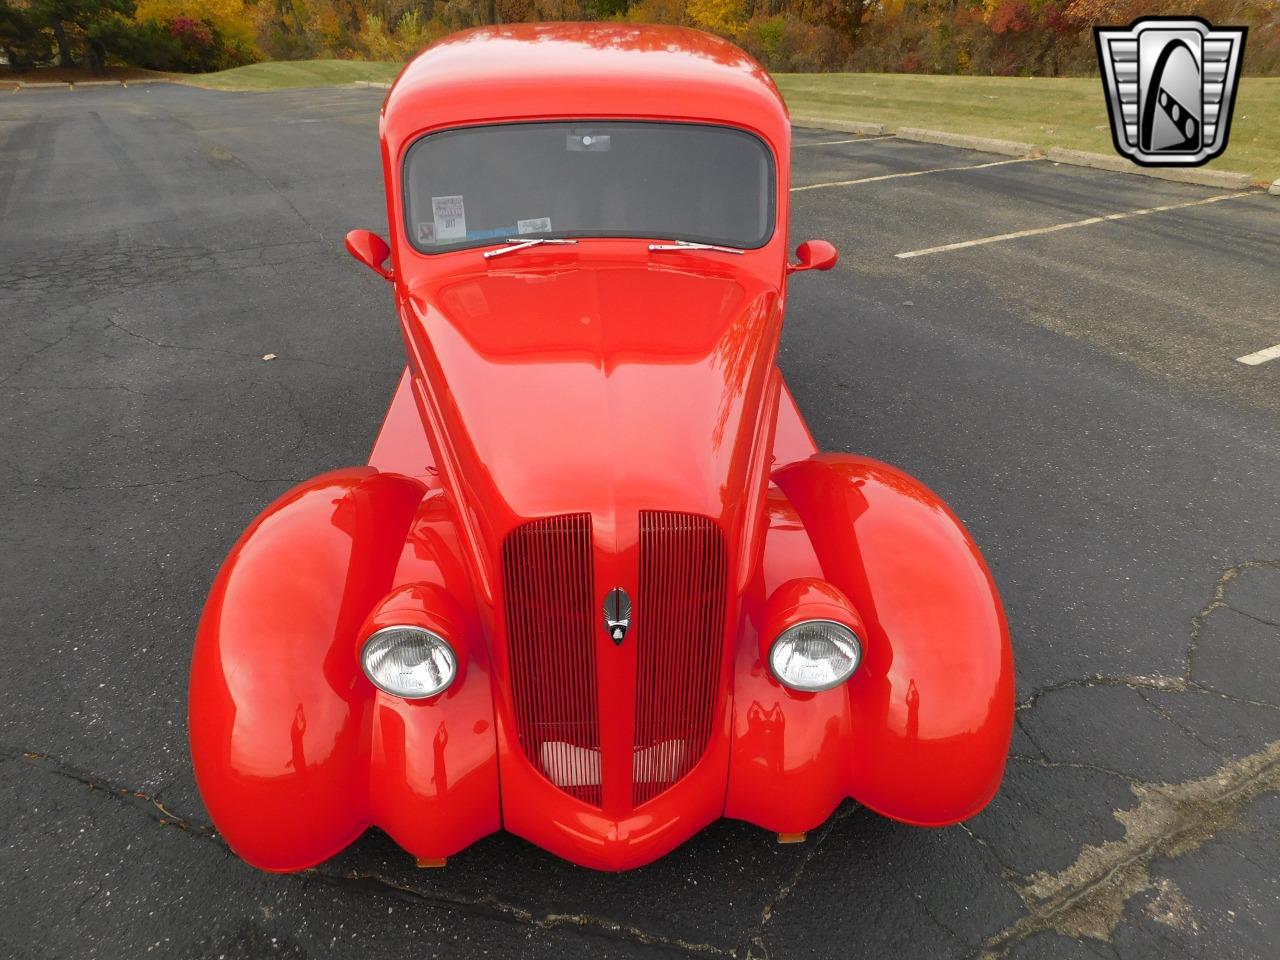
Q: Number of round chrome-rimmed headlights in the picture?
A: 2